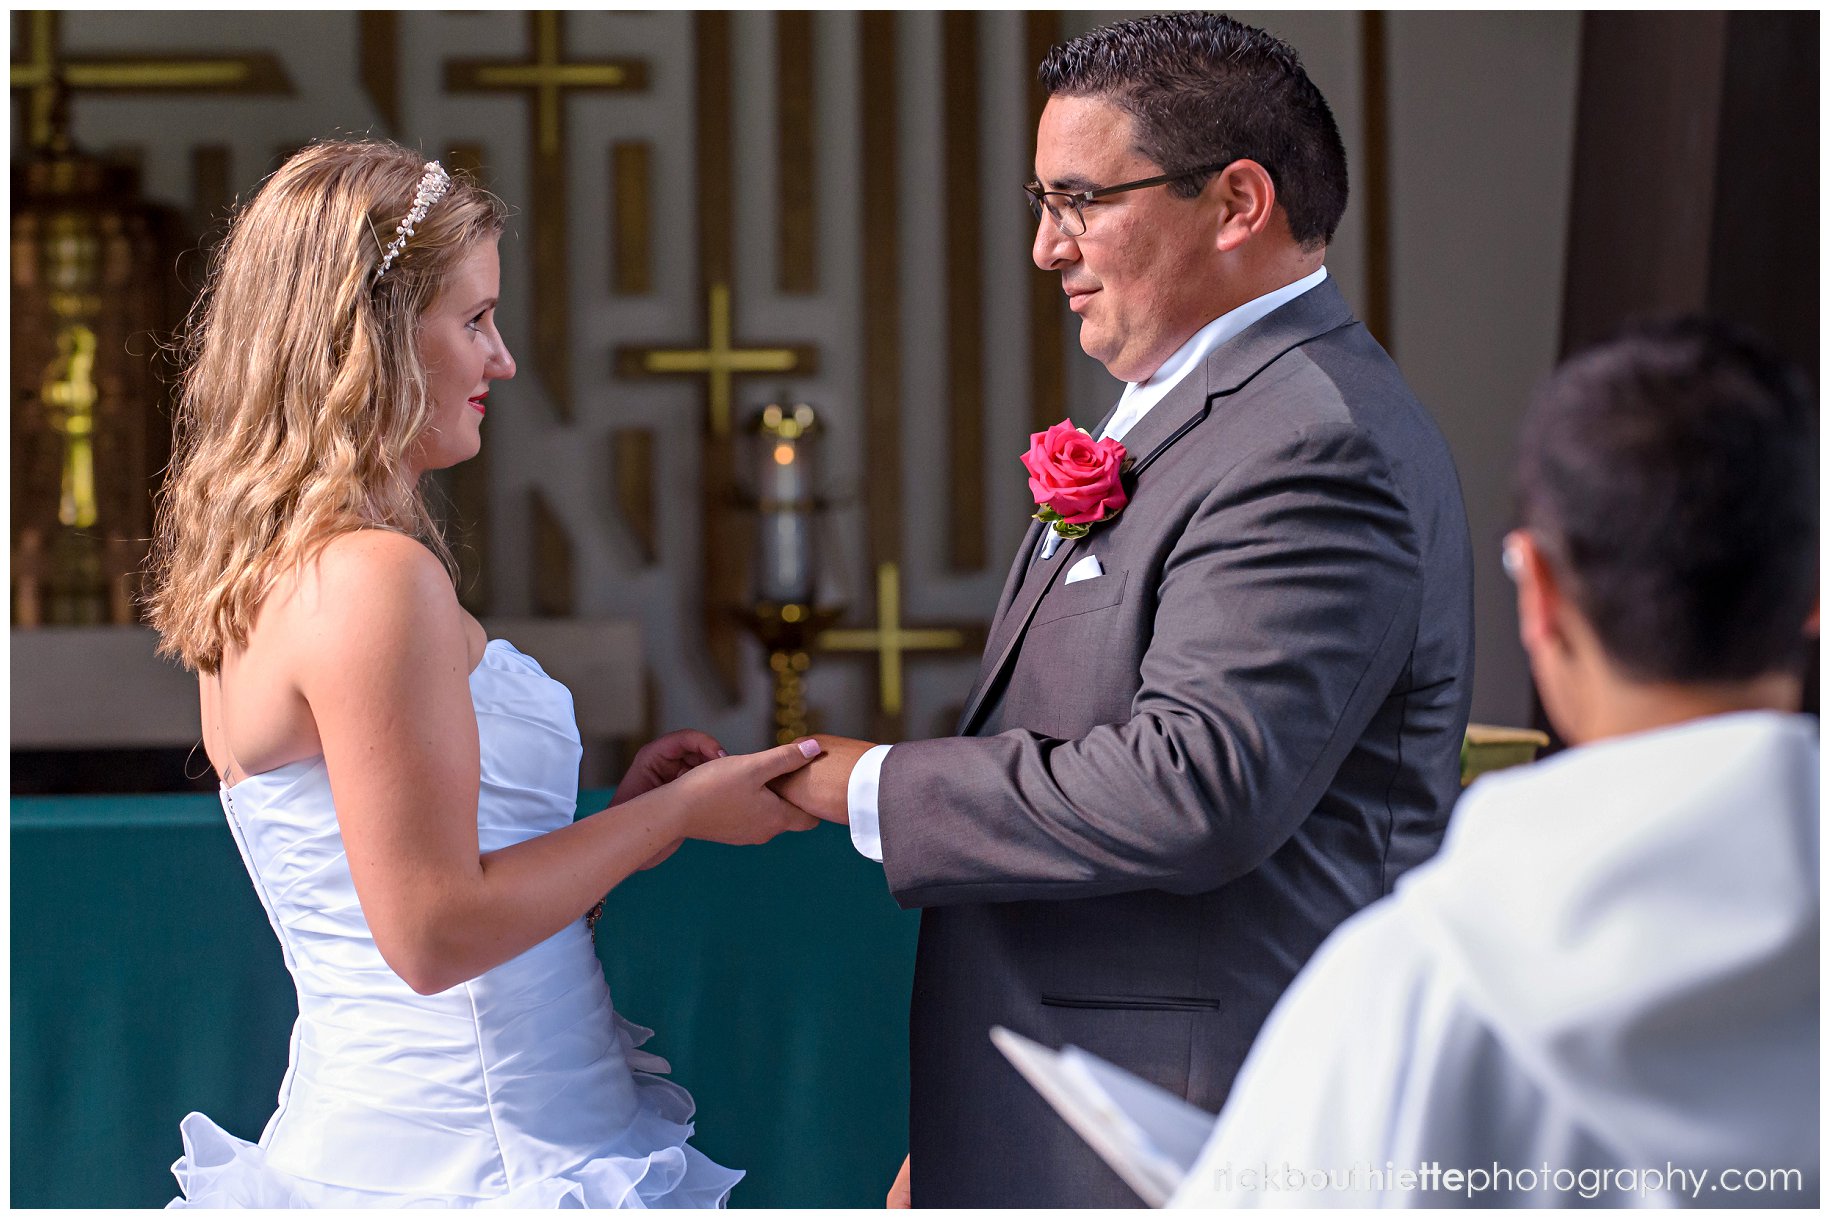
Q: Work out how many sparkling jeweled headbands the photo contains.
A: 1